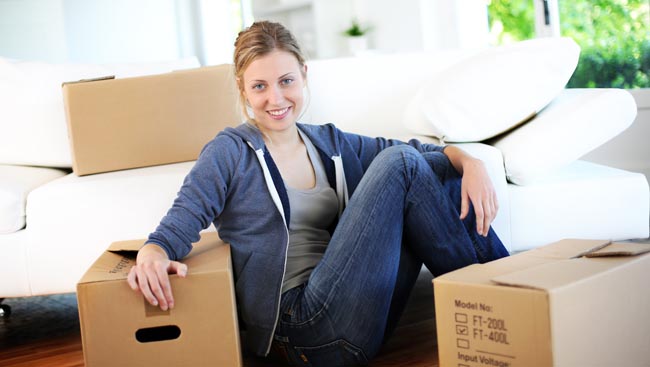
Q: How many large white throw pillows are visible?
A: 2